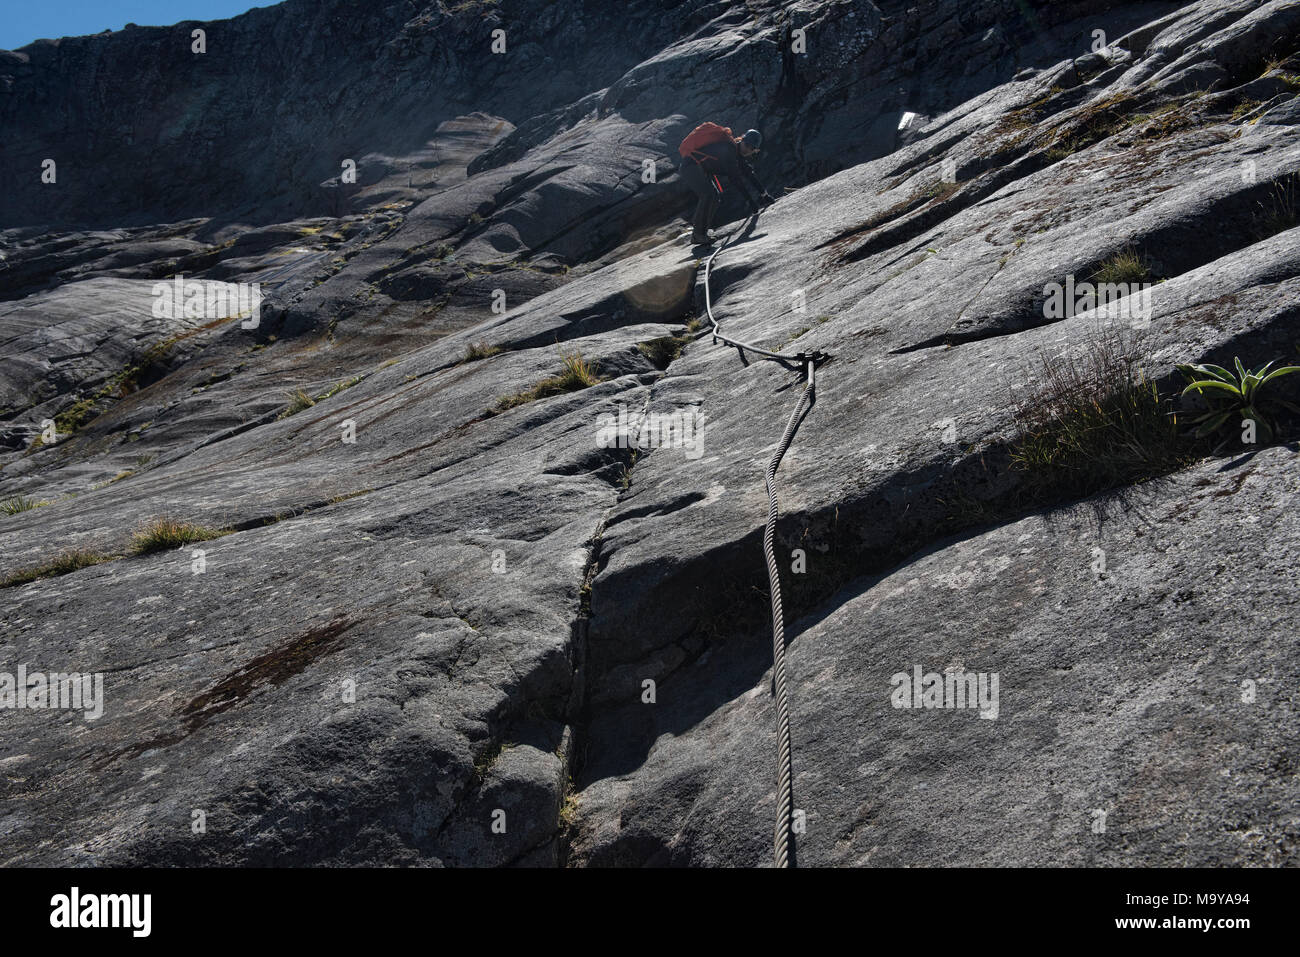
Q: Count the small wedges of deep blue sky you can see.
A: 1